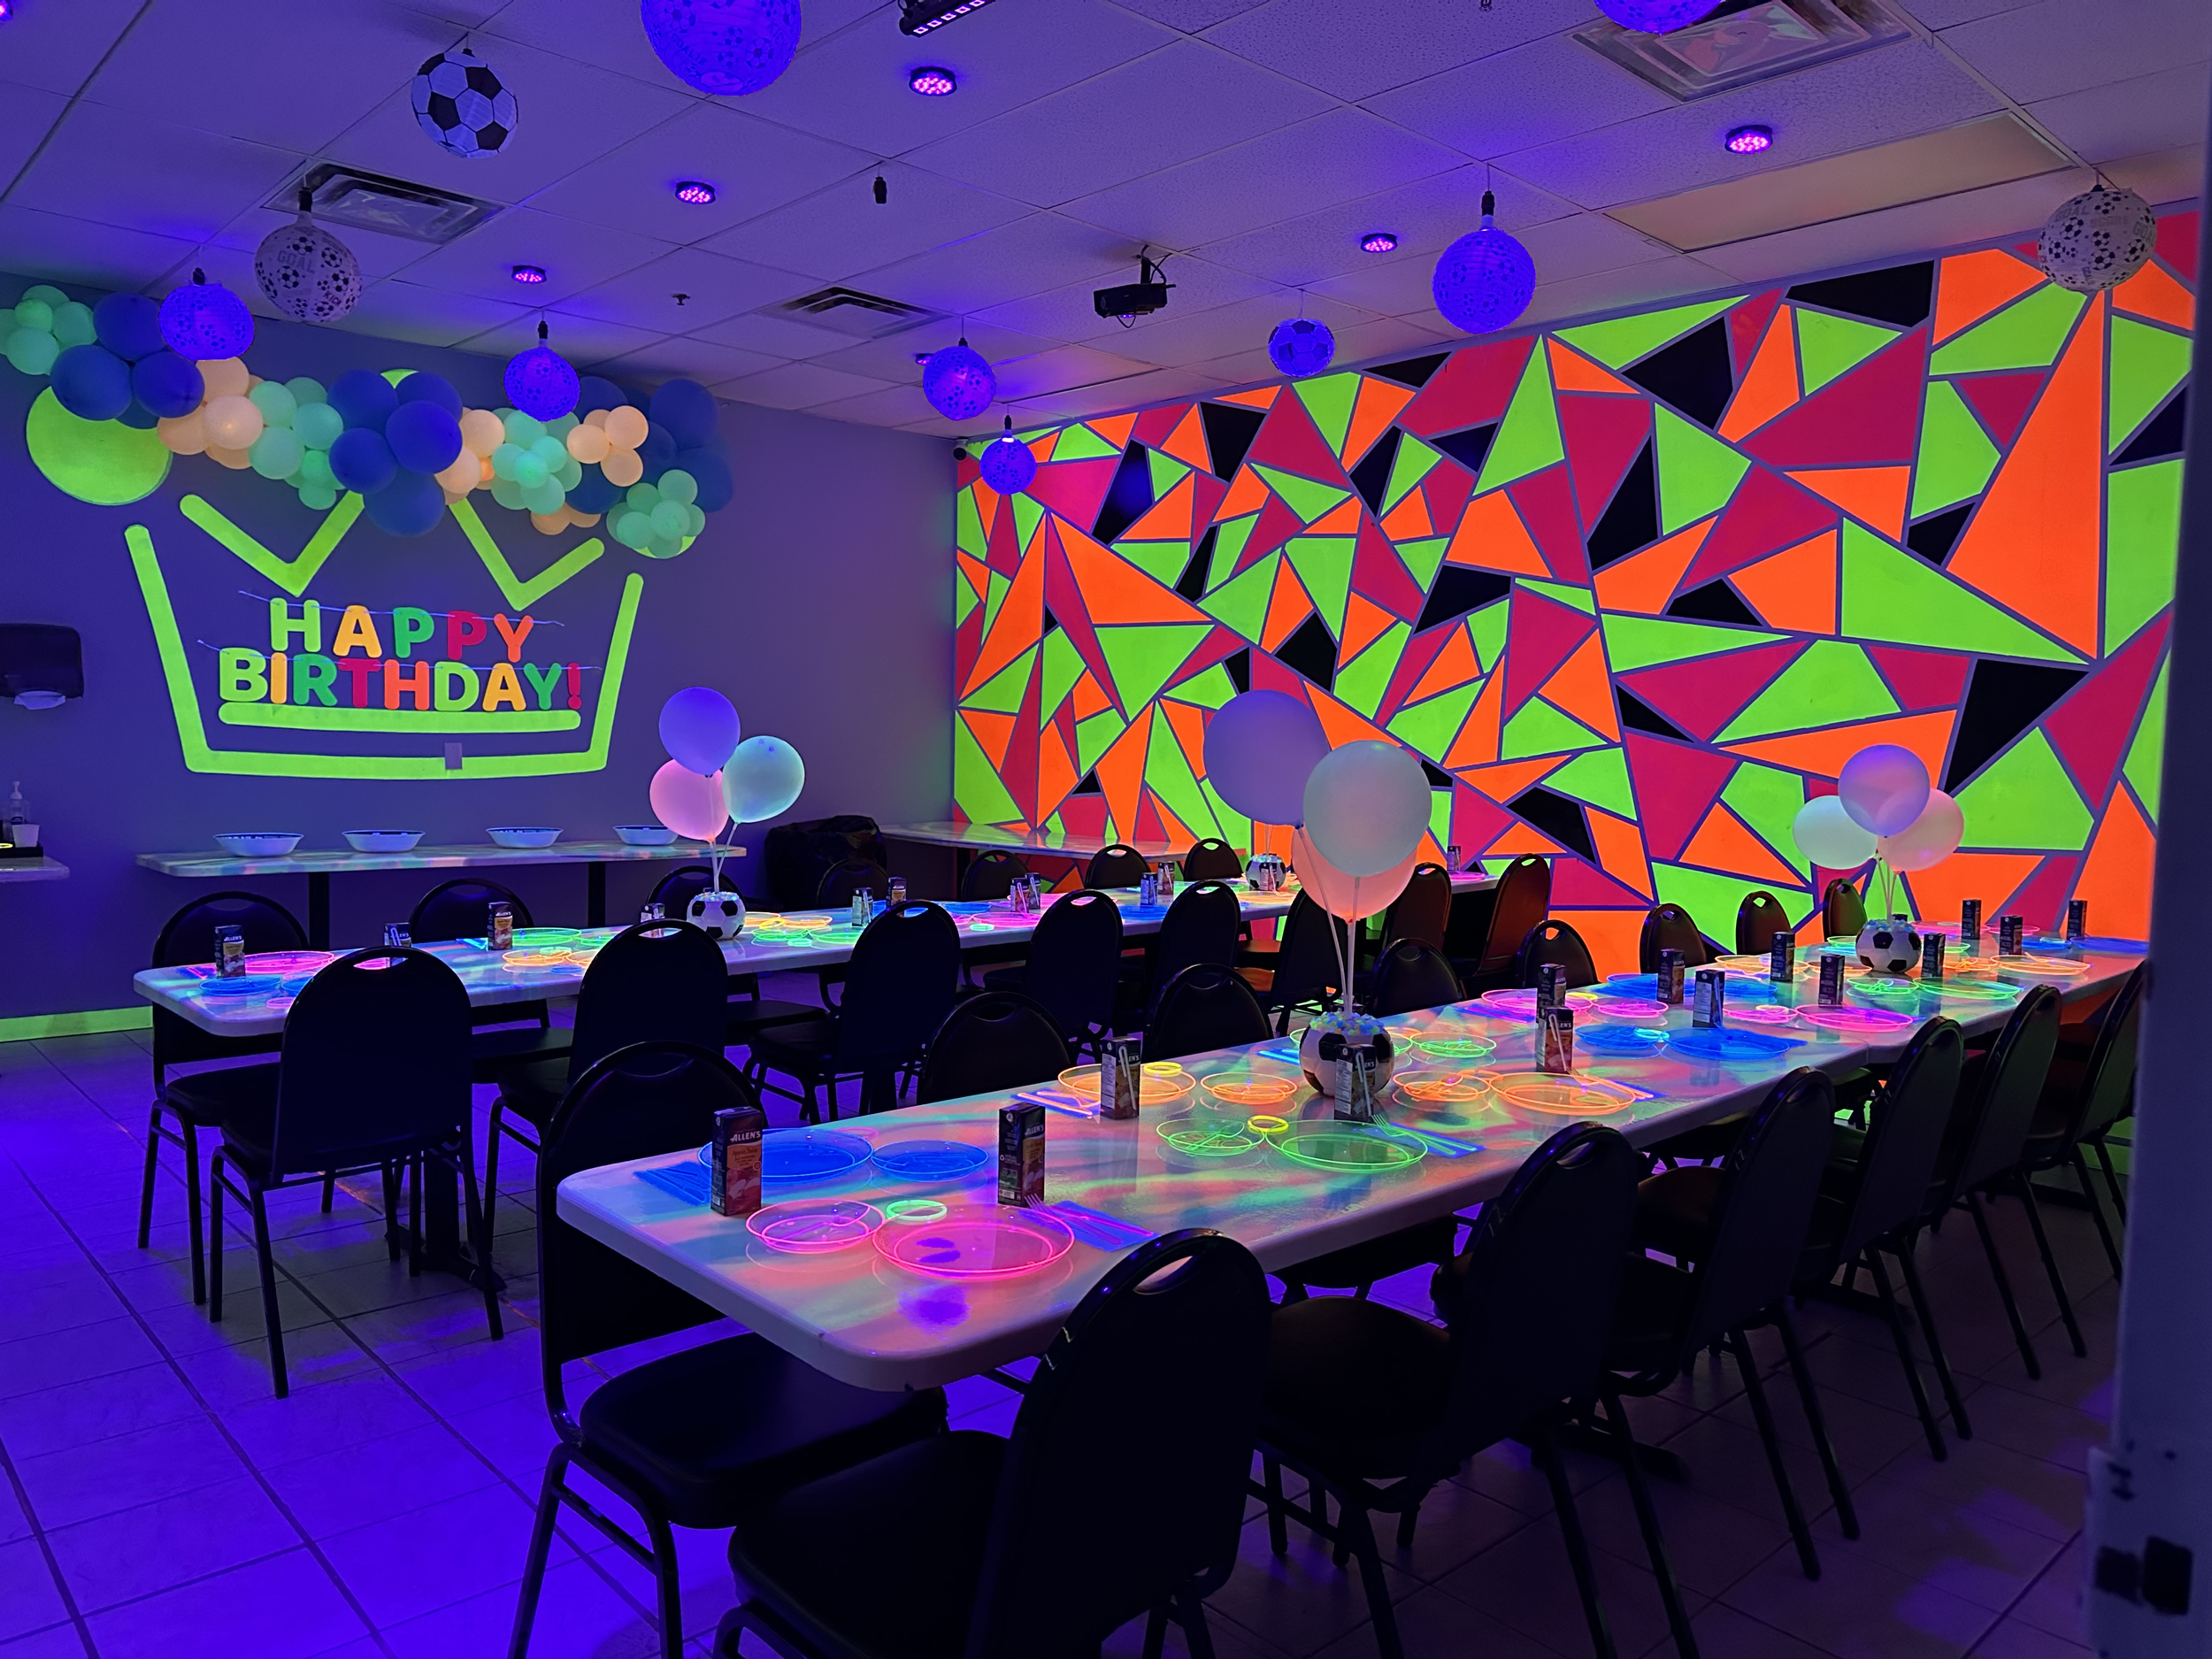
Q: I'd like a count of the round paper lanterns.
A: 11